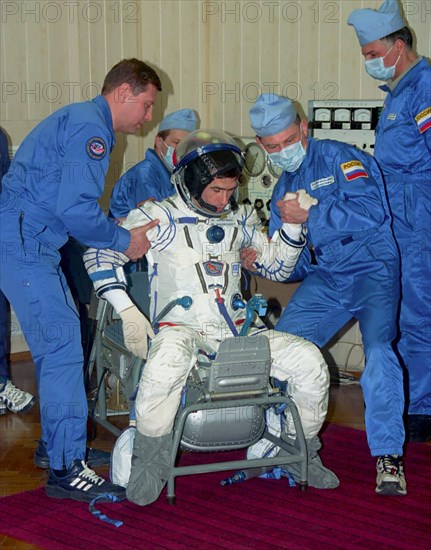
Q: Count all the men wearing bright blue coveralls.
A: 4